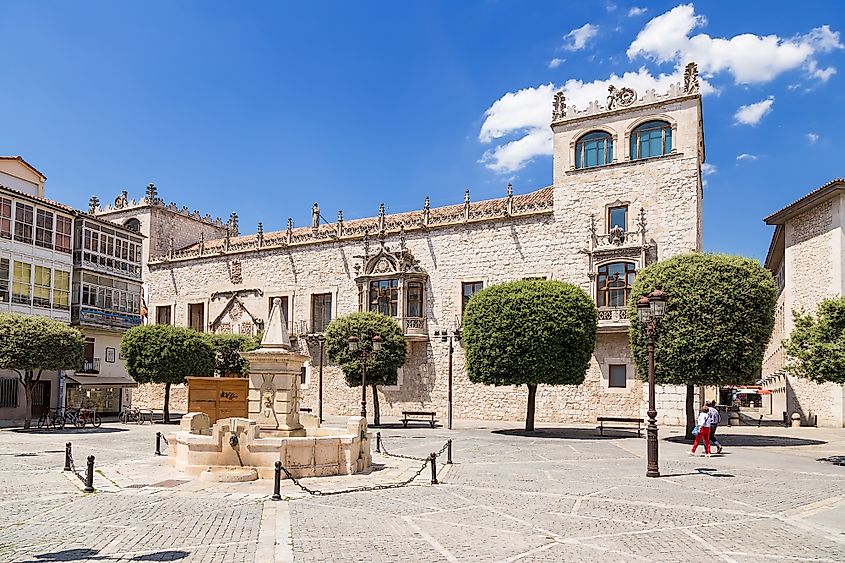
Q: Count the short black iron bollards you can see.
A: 7